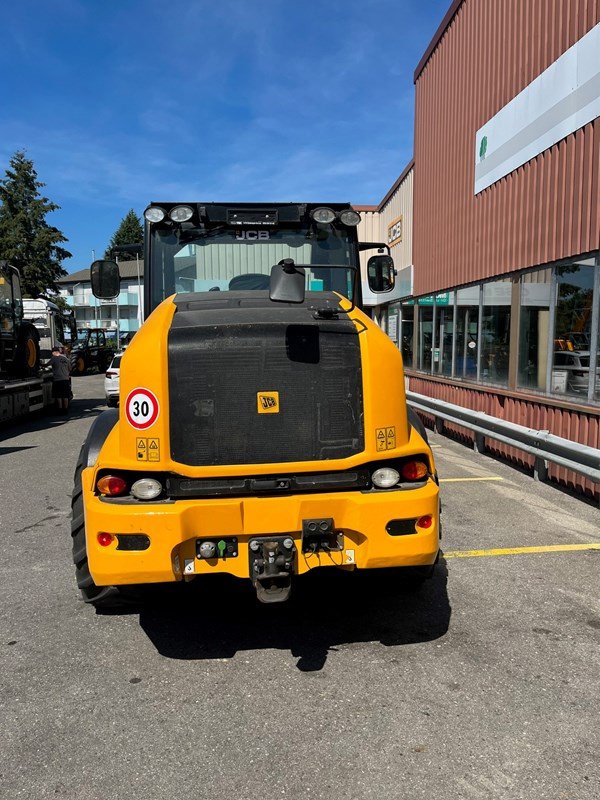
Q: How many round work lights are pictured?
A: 4